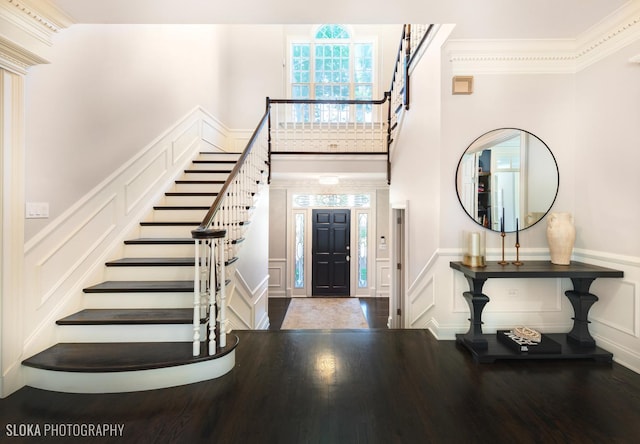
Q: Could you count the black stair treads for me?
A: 12